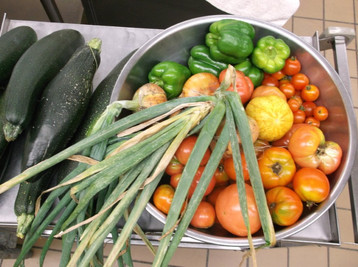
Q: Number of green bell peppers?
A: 5